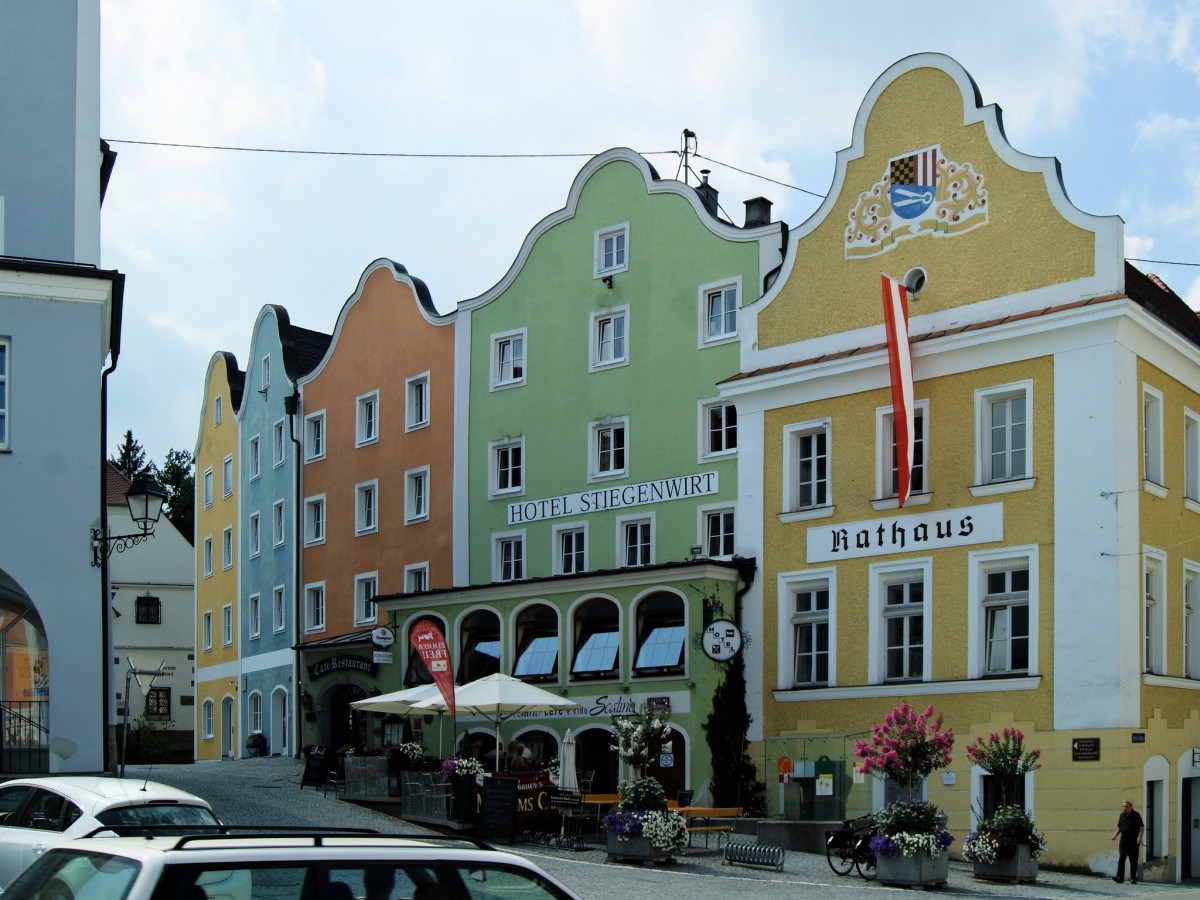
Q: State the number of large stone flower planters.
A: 3